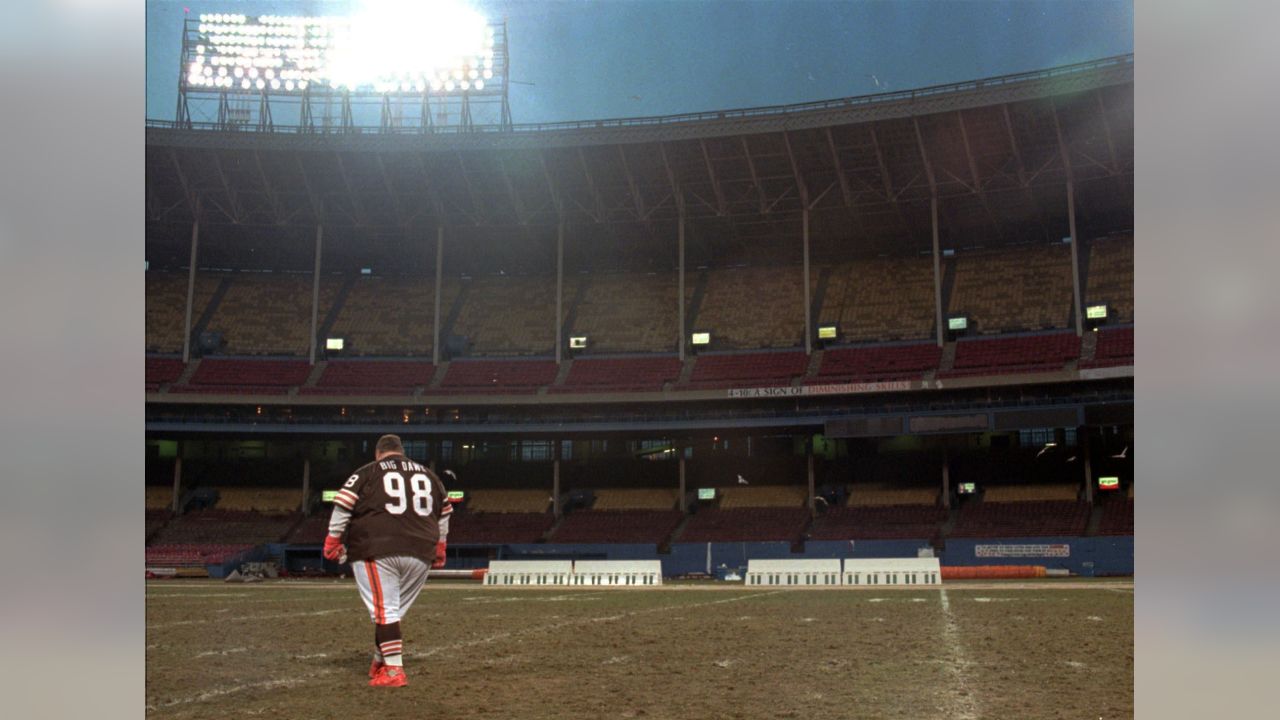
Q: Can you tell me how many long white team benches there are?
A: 4